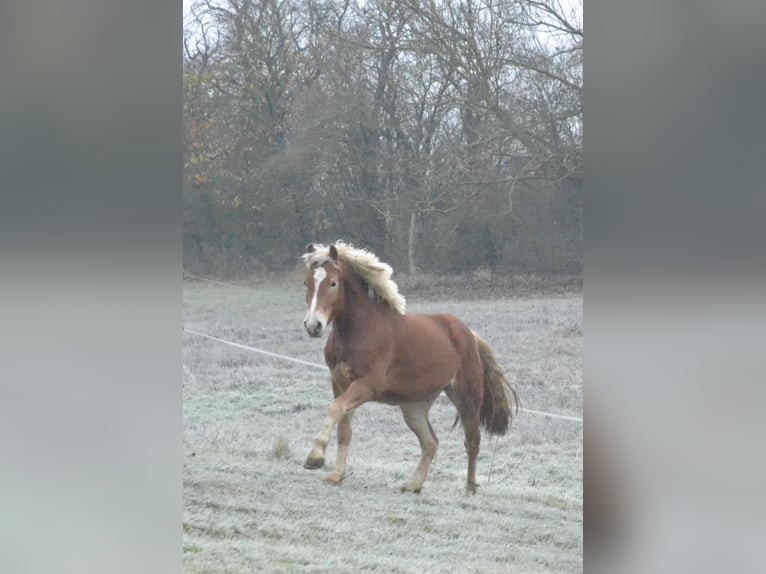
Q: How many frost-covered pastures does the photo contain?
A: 1